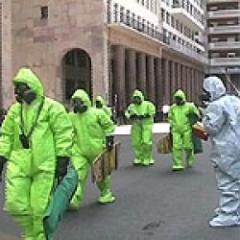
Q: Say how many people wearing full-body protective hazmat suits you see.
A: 6